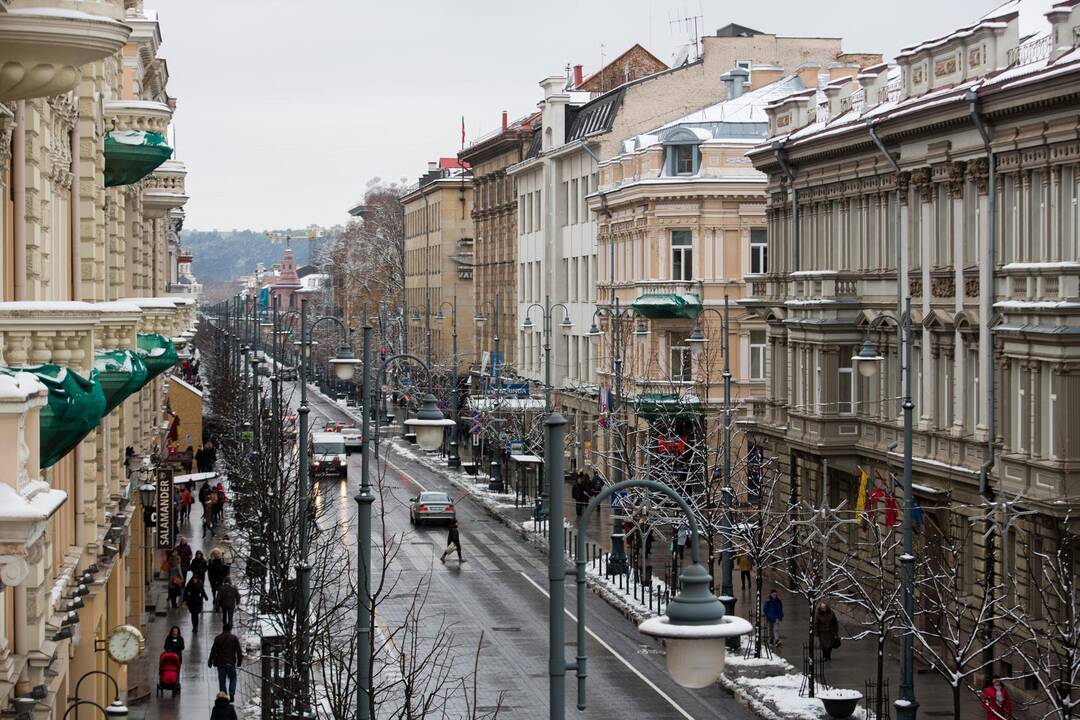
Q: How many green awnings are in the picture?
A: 6